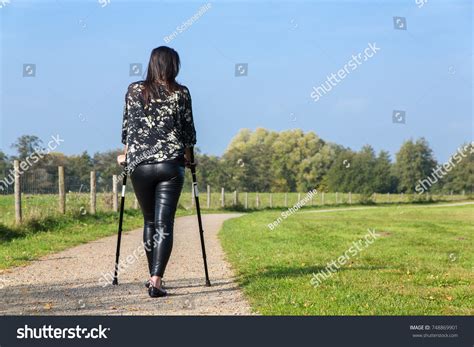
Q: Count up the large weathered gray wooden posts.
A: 4